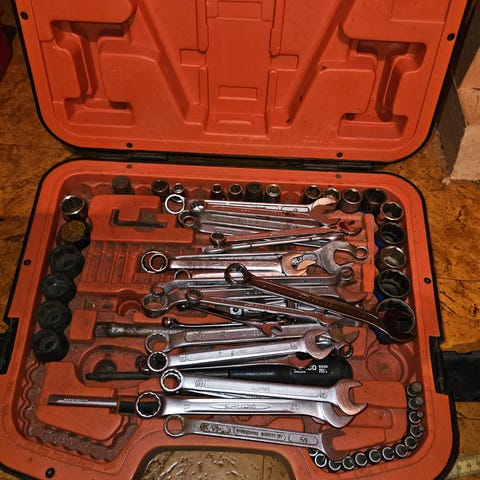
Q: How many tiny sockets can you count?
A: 13